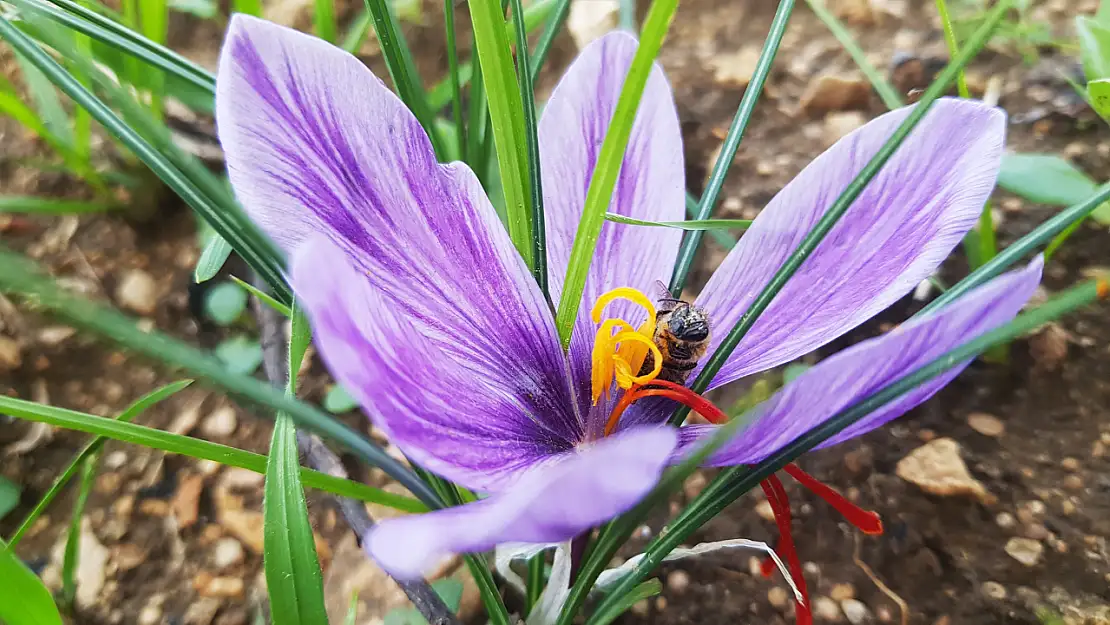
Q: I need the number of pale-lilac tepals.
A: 6